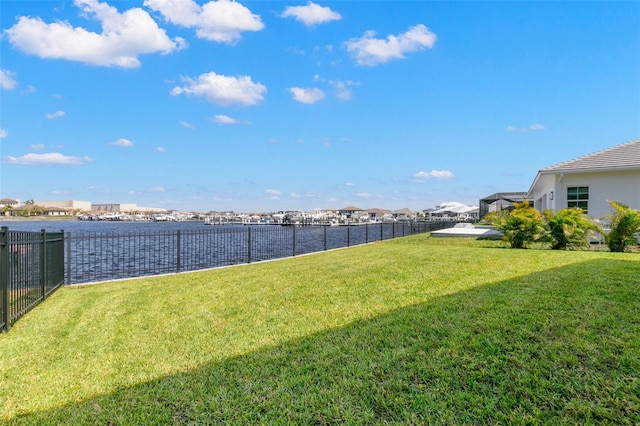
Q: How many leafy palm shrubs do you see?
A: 3